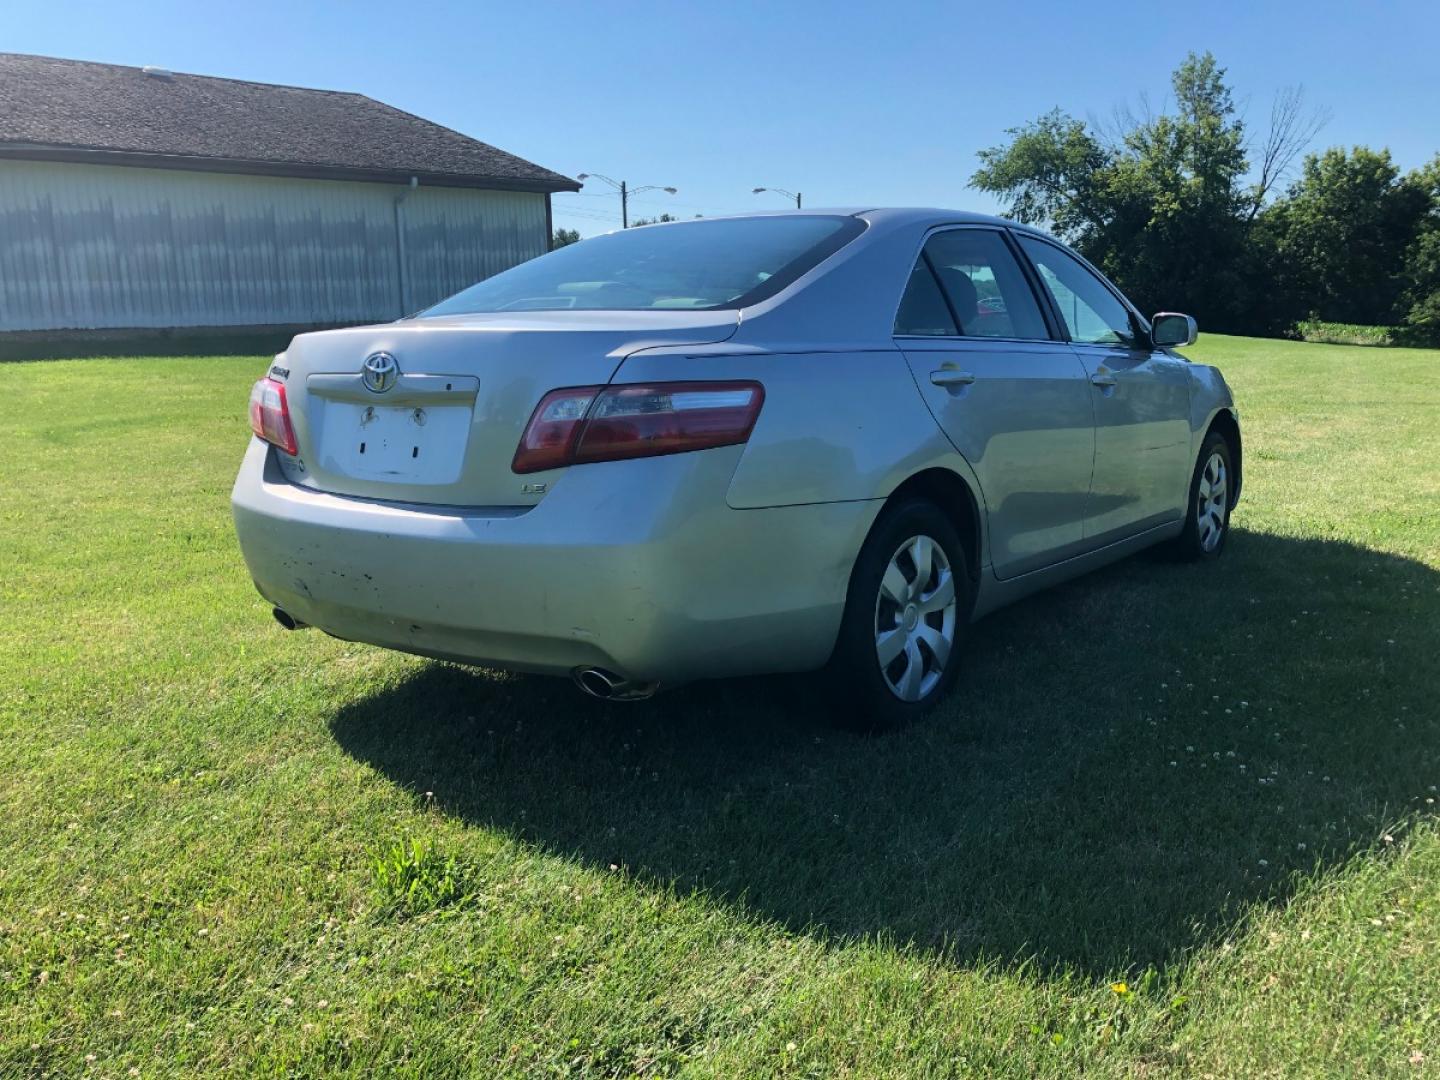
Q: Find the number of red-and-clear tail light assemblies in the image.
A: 2